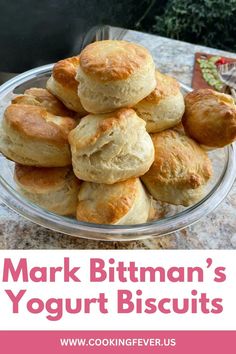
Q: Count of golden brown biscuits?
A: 10